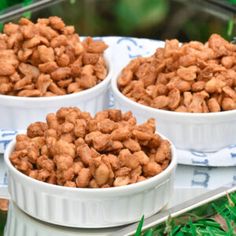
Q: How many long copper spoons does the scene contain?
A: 0